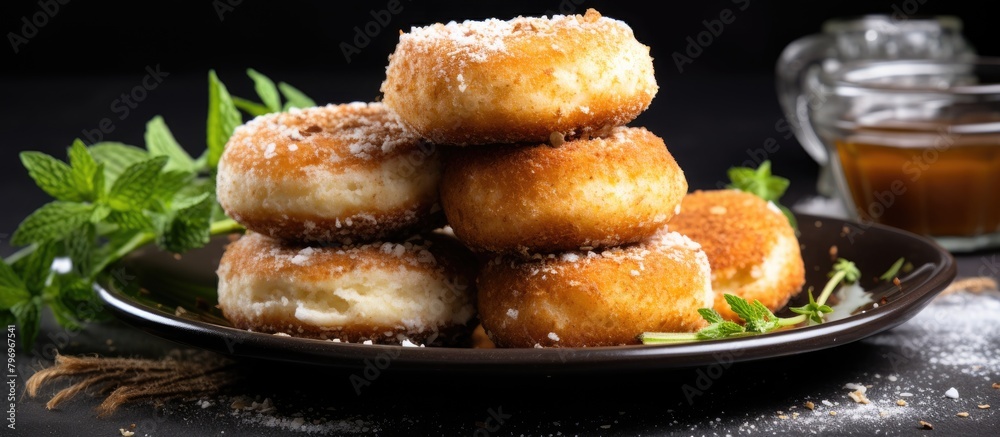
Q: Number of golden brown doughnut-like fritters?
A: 6